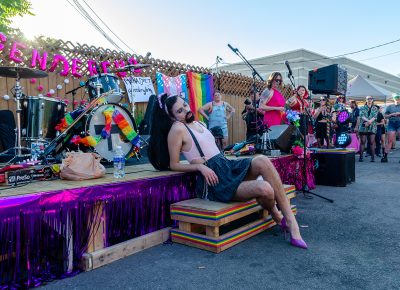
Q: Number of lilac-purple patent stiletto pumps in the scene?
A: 2